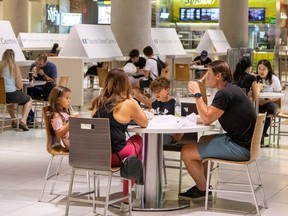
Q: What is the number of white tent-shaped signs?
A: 5